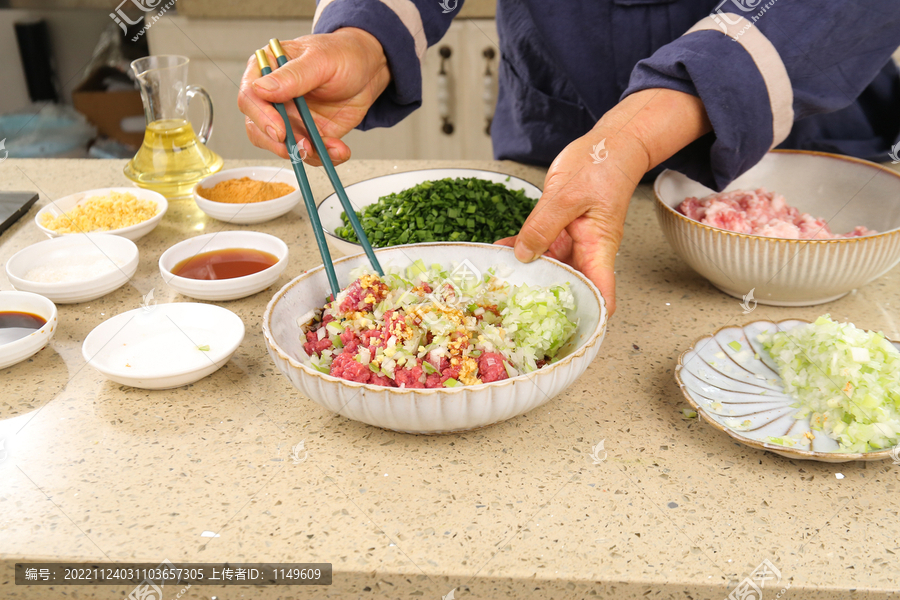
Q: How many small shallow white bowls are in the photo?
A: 6